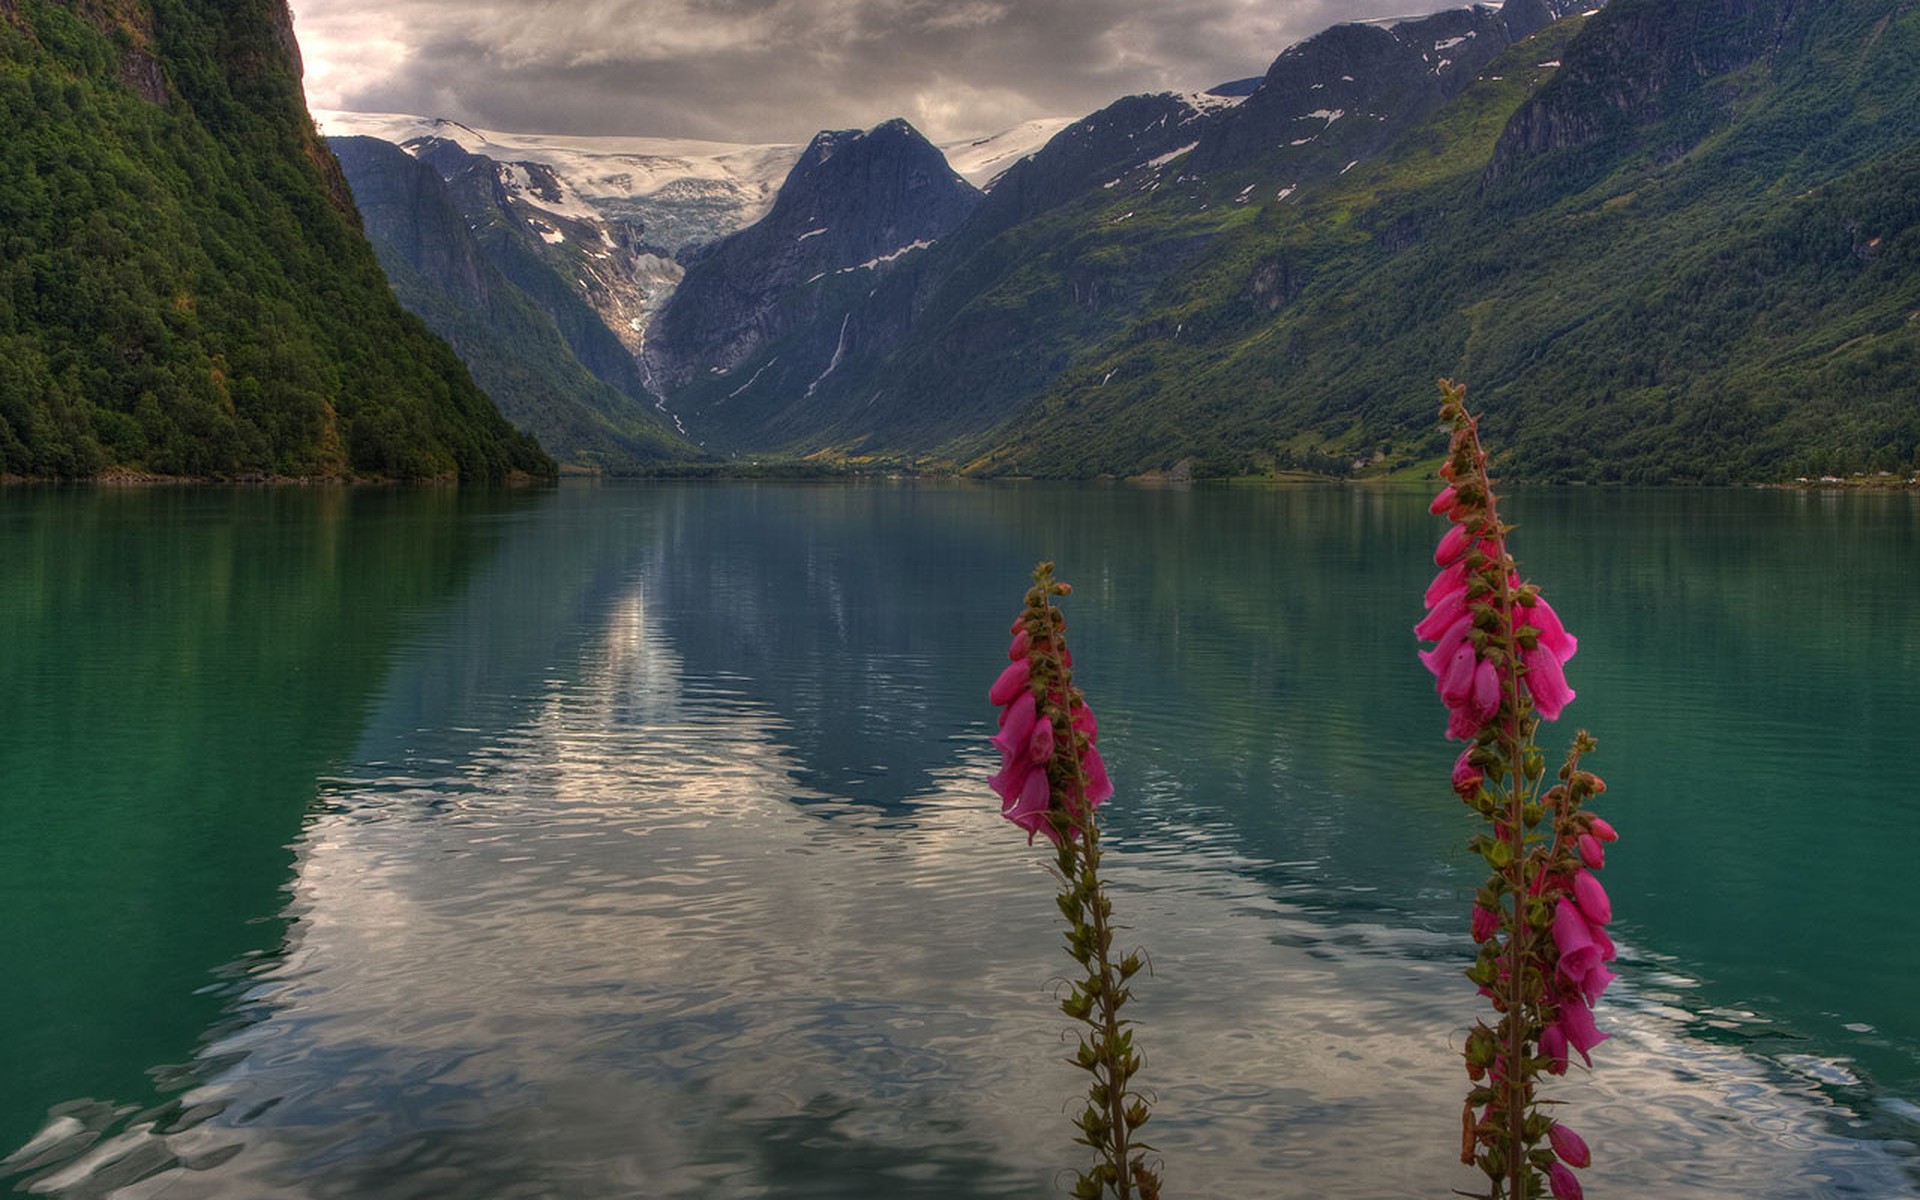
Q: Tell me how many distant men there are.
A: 0